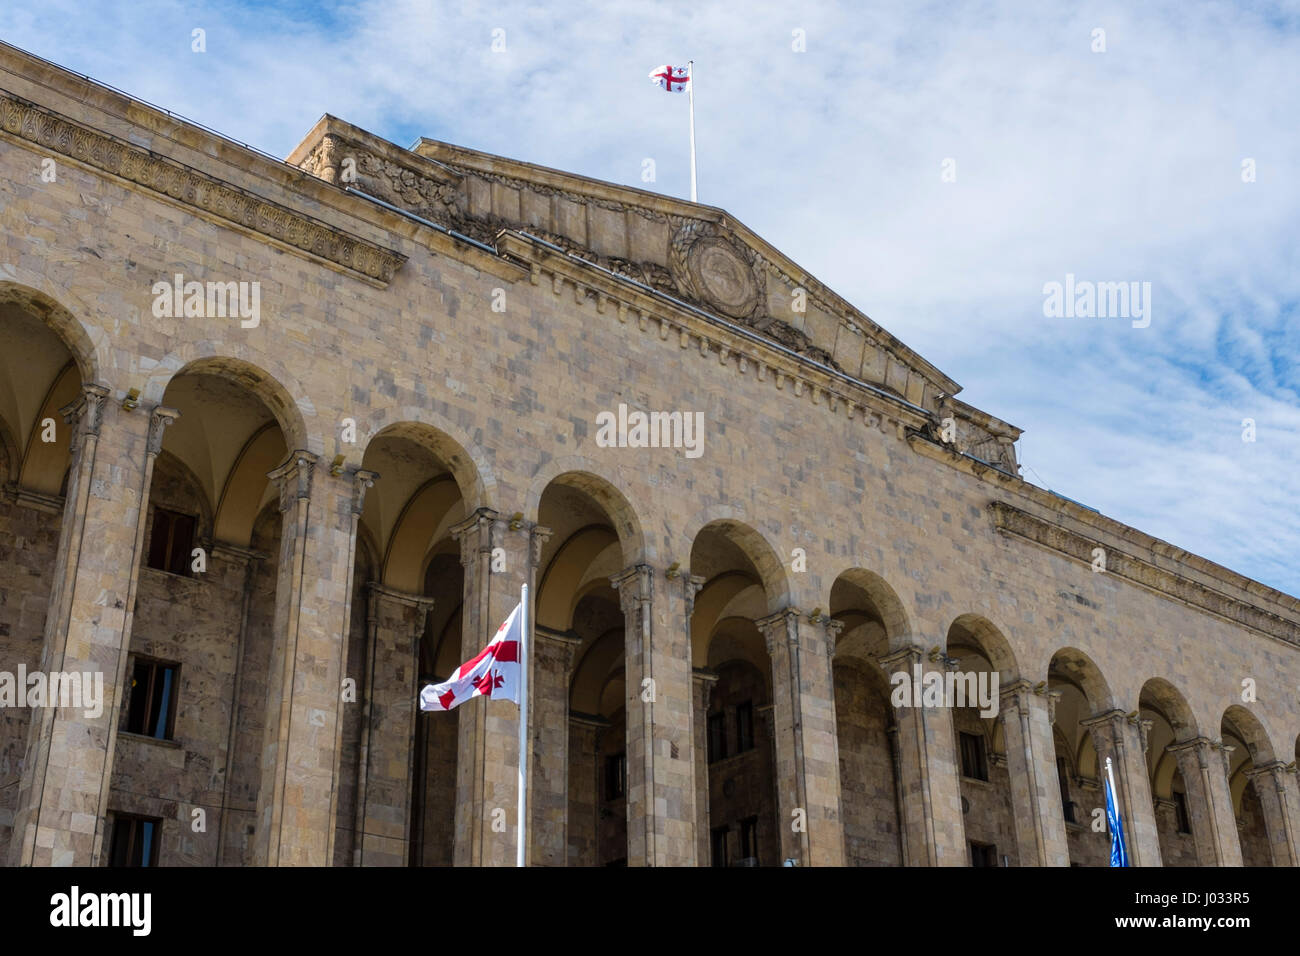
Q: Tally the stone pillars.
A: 10